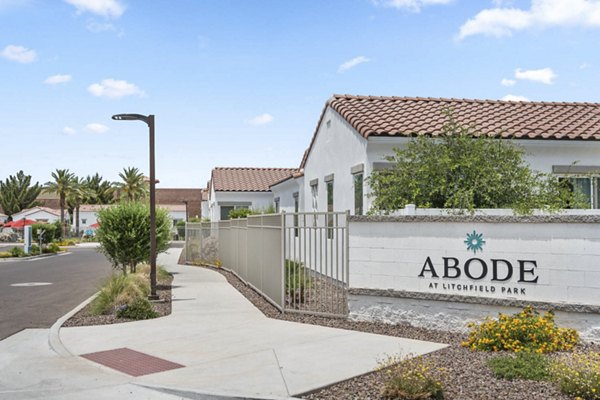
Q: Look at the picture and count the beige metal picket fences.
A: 1